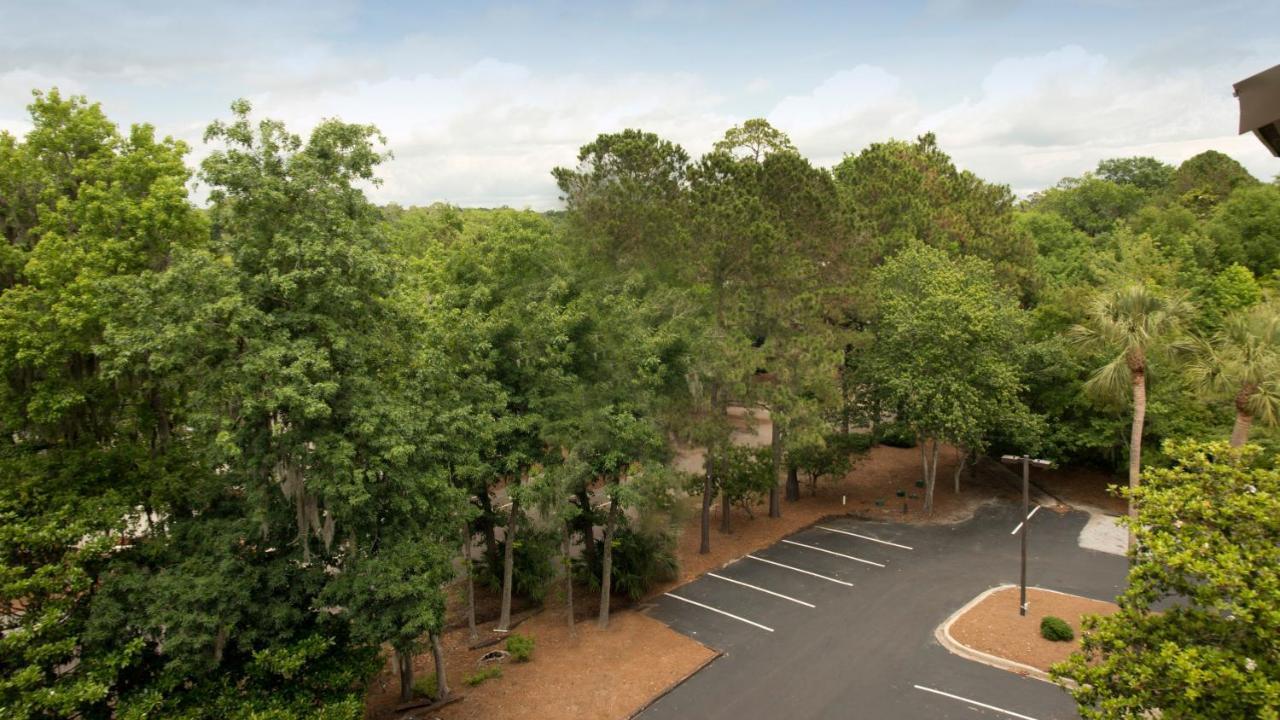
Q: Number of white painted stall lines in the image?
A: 7